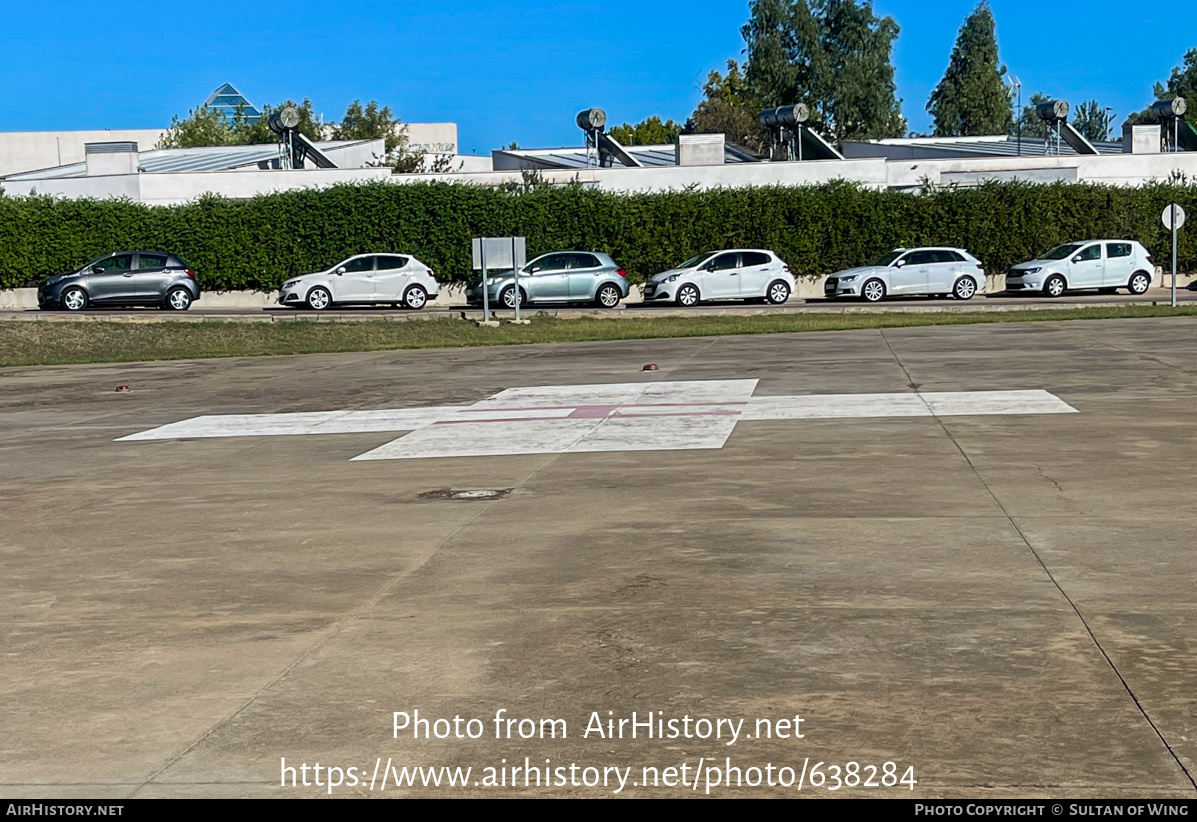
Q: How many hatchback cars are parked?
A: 6